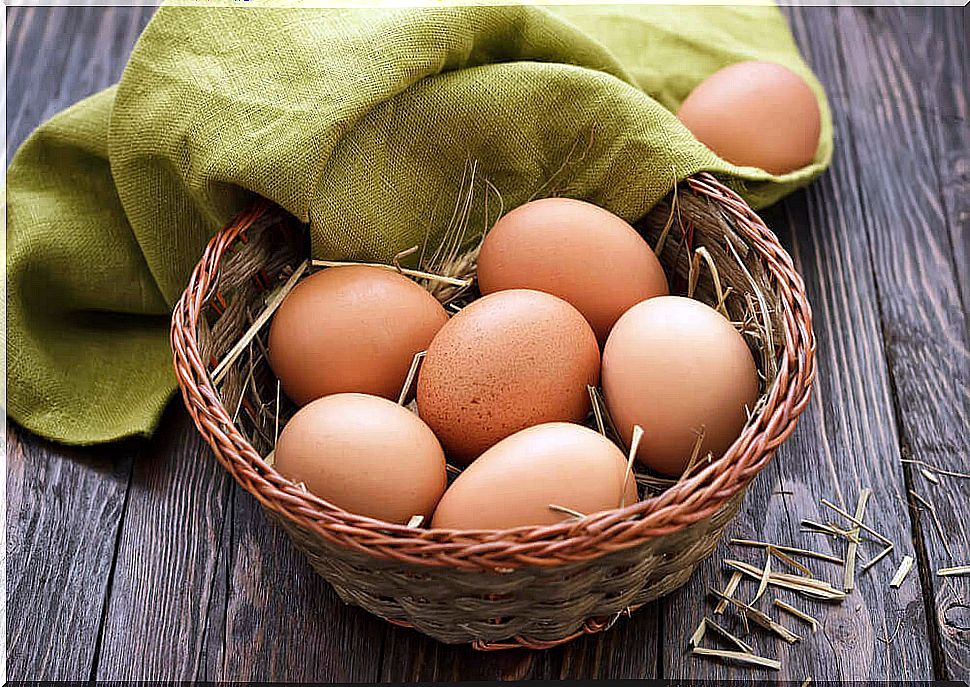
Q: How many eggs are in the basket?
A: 6